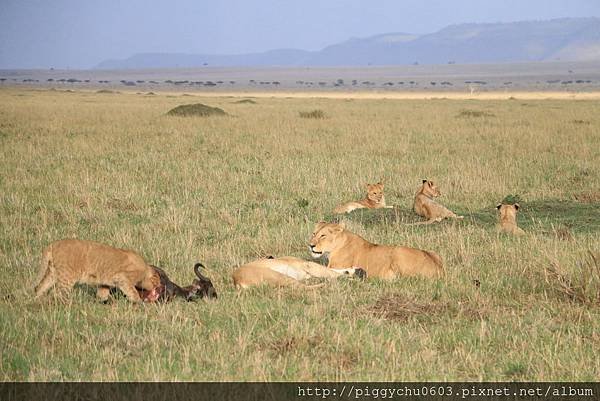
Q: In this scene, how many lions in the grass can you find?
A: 6